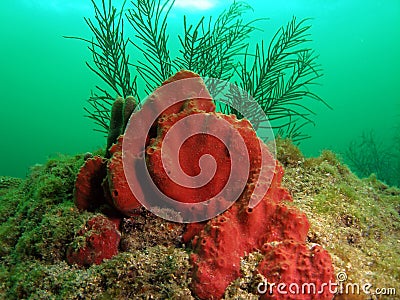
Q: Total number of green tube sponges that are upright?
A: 2